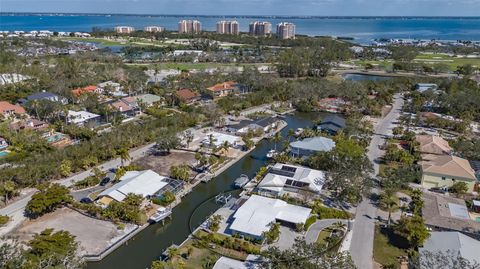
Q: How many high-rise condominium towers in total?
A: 4